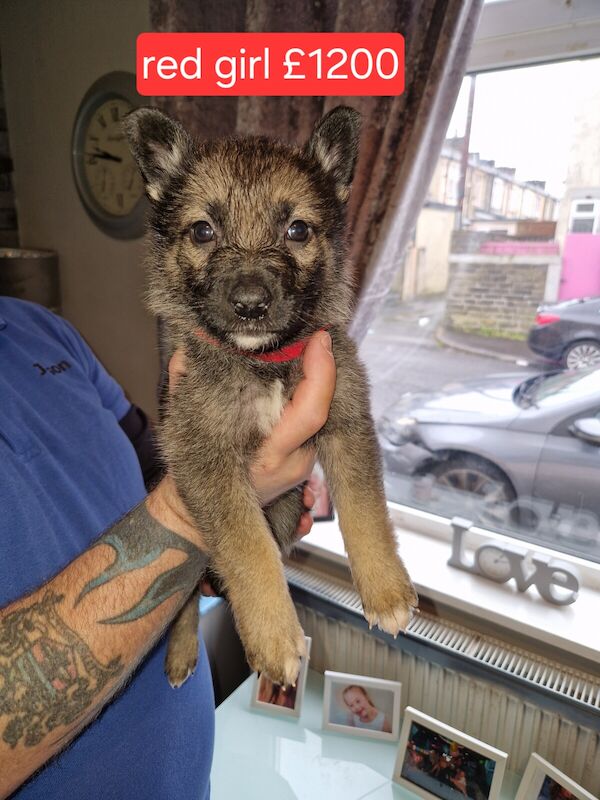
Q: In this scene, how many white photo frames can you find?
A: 4